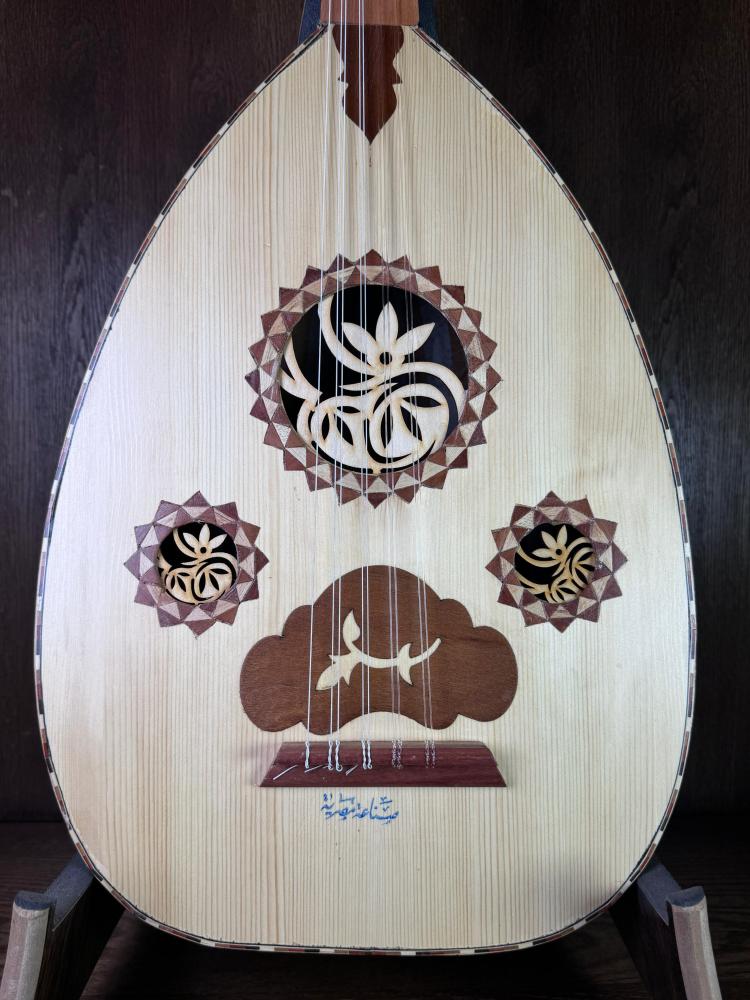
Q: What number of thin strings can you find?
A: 9